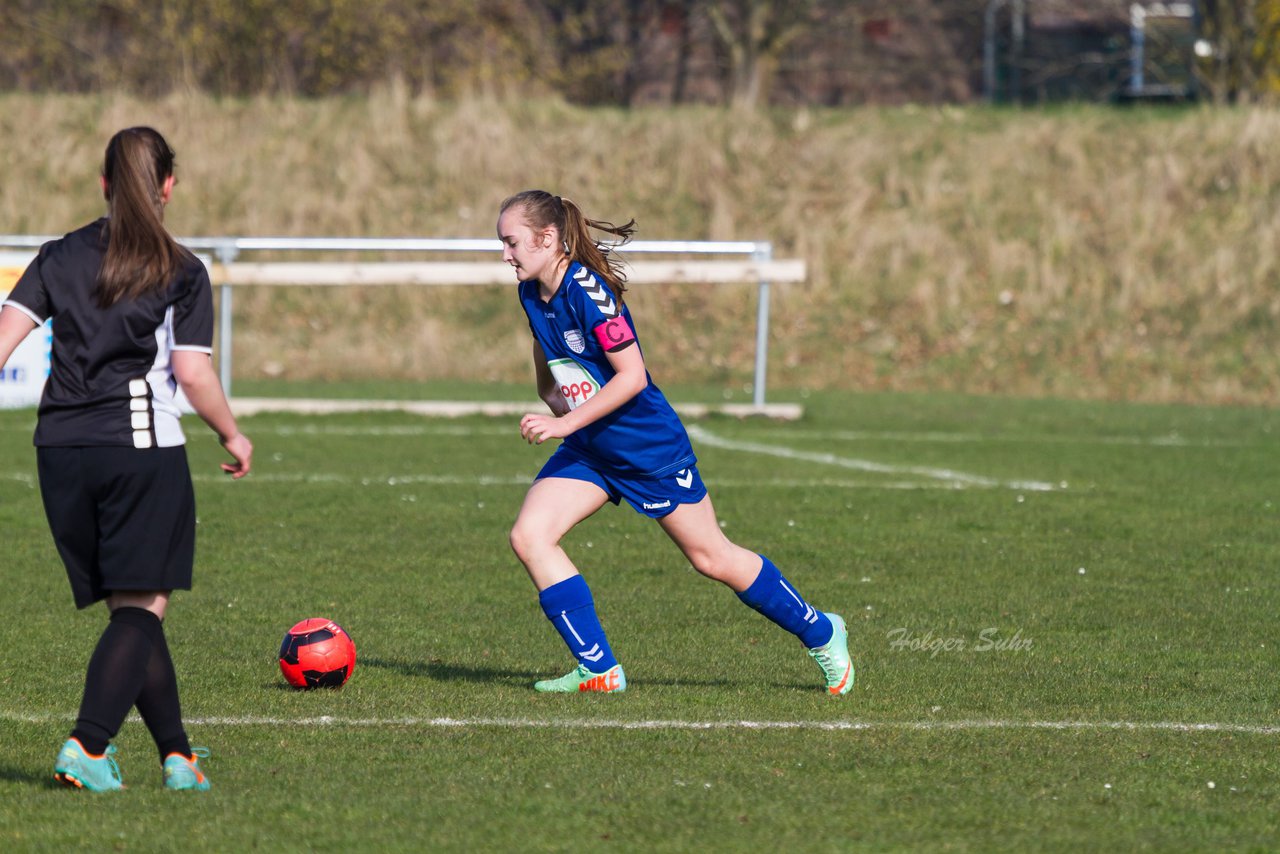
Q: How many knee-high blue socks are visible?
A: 2